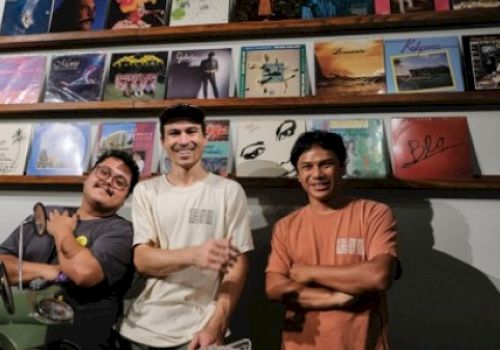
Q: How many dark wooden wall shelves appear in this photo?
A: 3